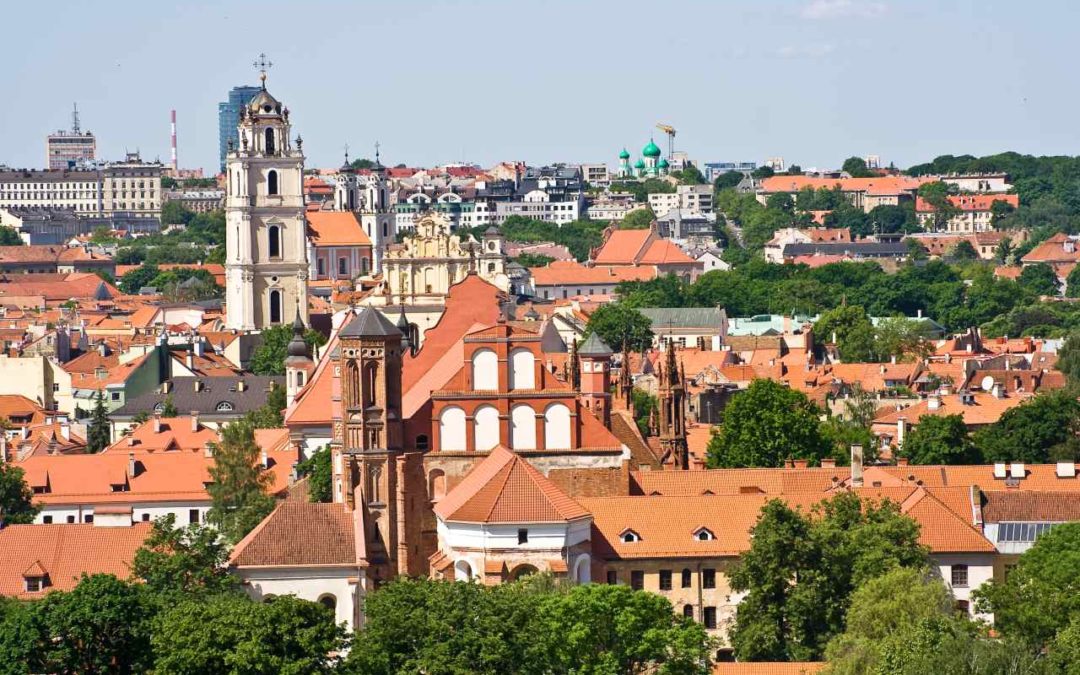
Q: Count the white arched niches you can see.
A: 6